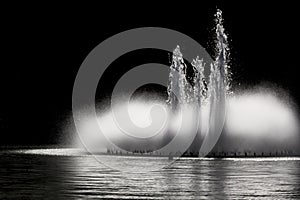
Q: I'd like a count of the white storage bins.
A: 0